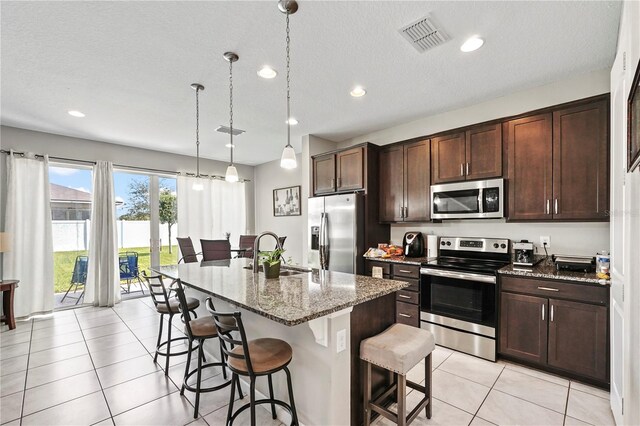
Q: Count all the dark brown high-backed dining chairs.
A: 4